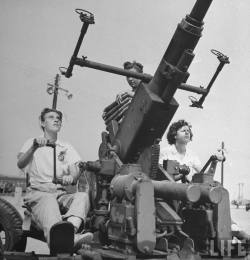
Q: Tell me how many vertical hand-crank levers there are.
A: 2